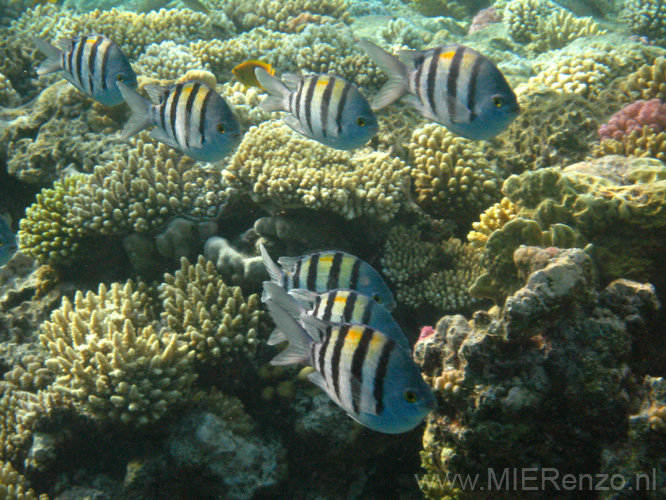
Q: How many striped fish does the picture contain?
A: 7